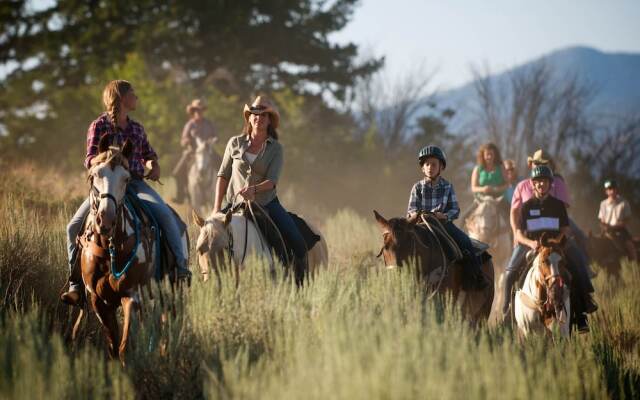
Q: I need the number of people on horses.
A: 9